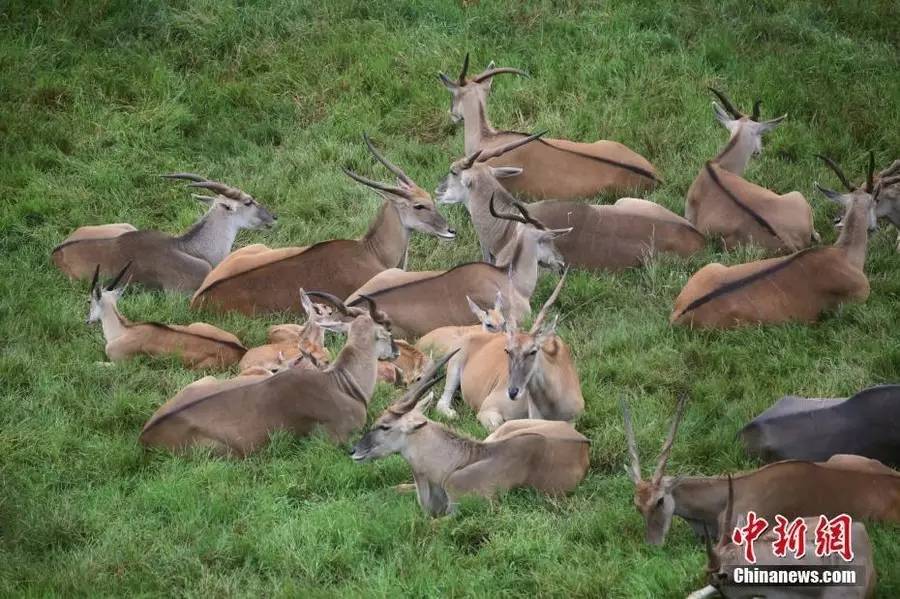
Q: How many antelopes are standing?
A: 0